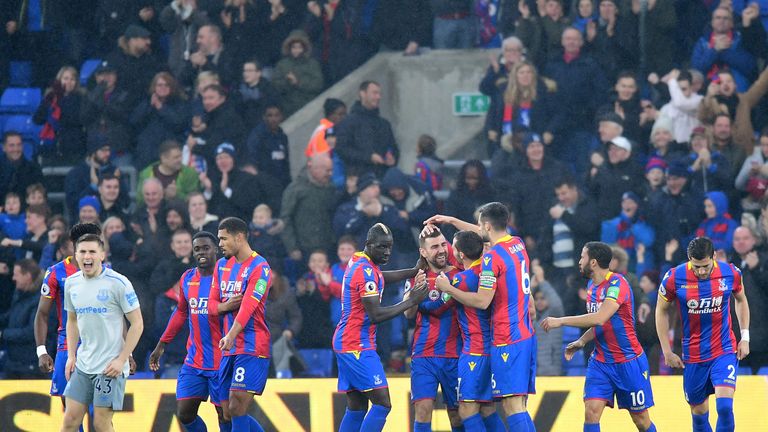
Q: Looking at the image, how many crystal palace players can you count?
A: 9